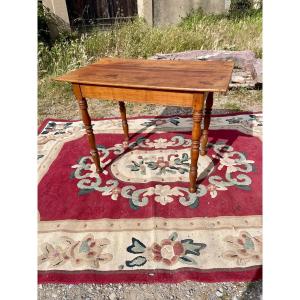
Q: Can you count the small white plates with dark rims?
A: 0